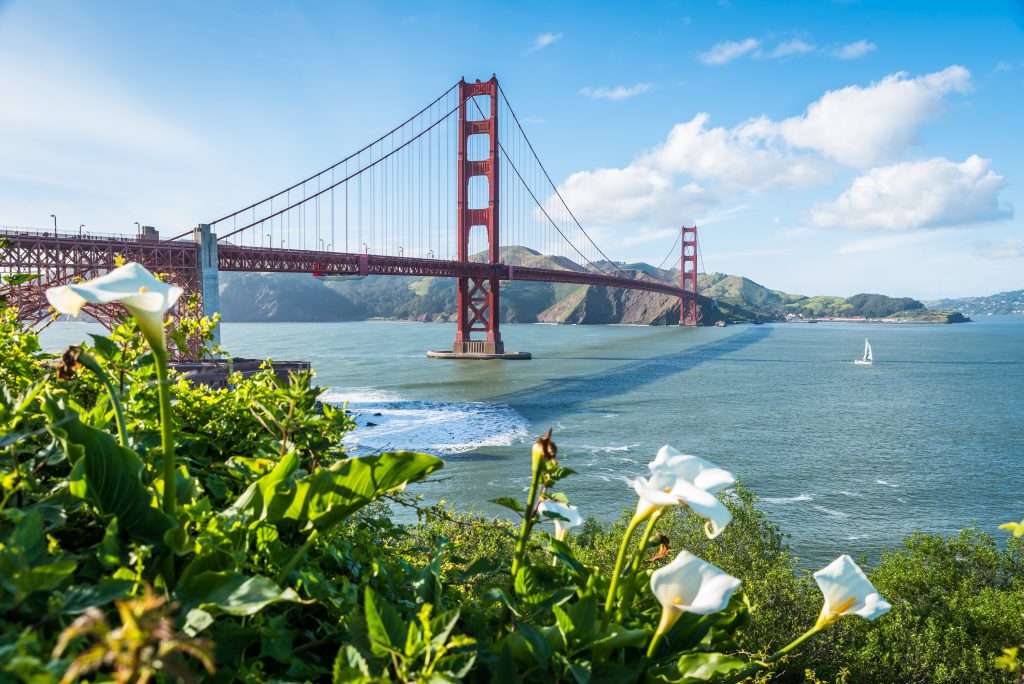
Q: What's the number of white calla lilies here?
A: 6